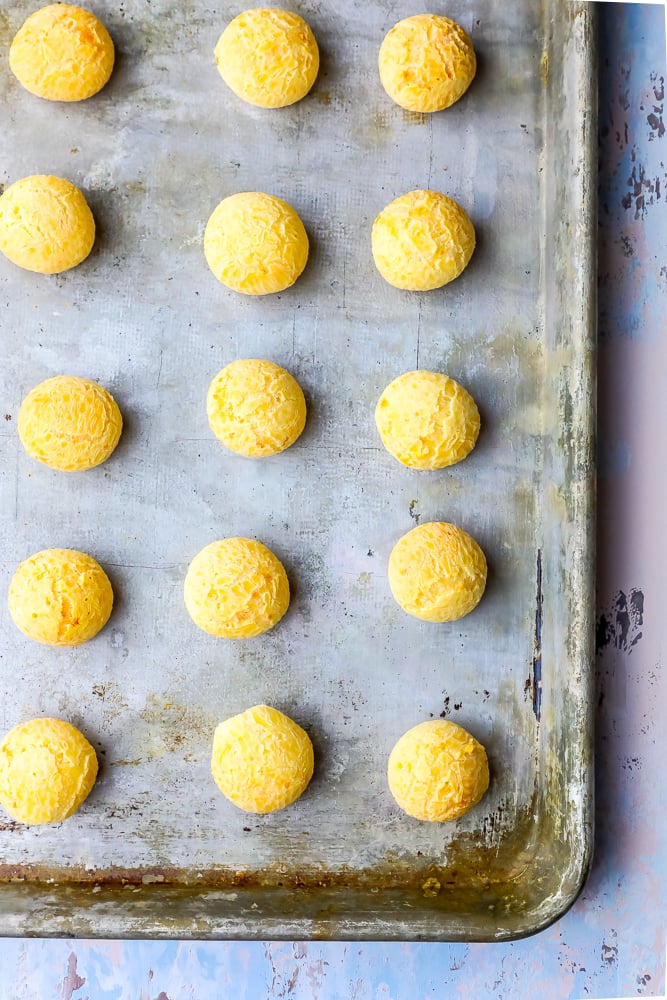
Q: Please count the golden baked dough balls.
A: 15